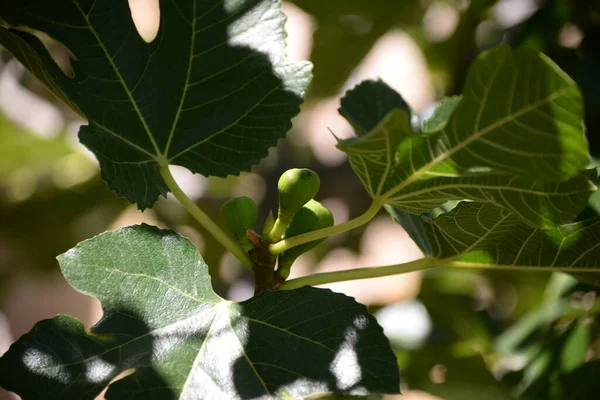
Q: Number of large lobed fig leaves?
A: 4